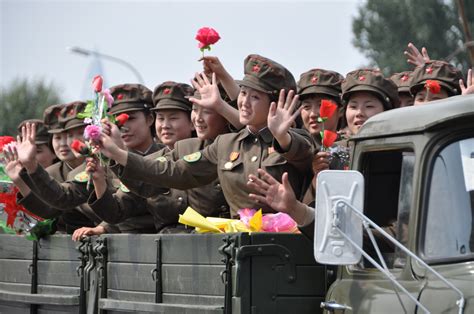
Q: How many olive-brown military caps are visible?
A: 11